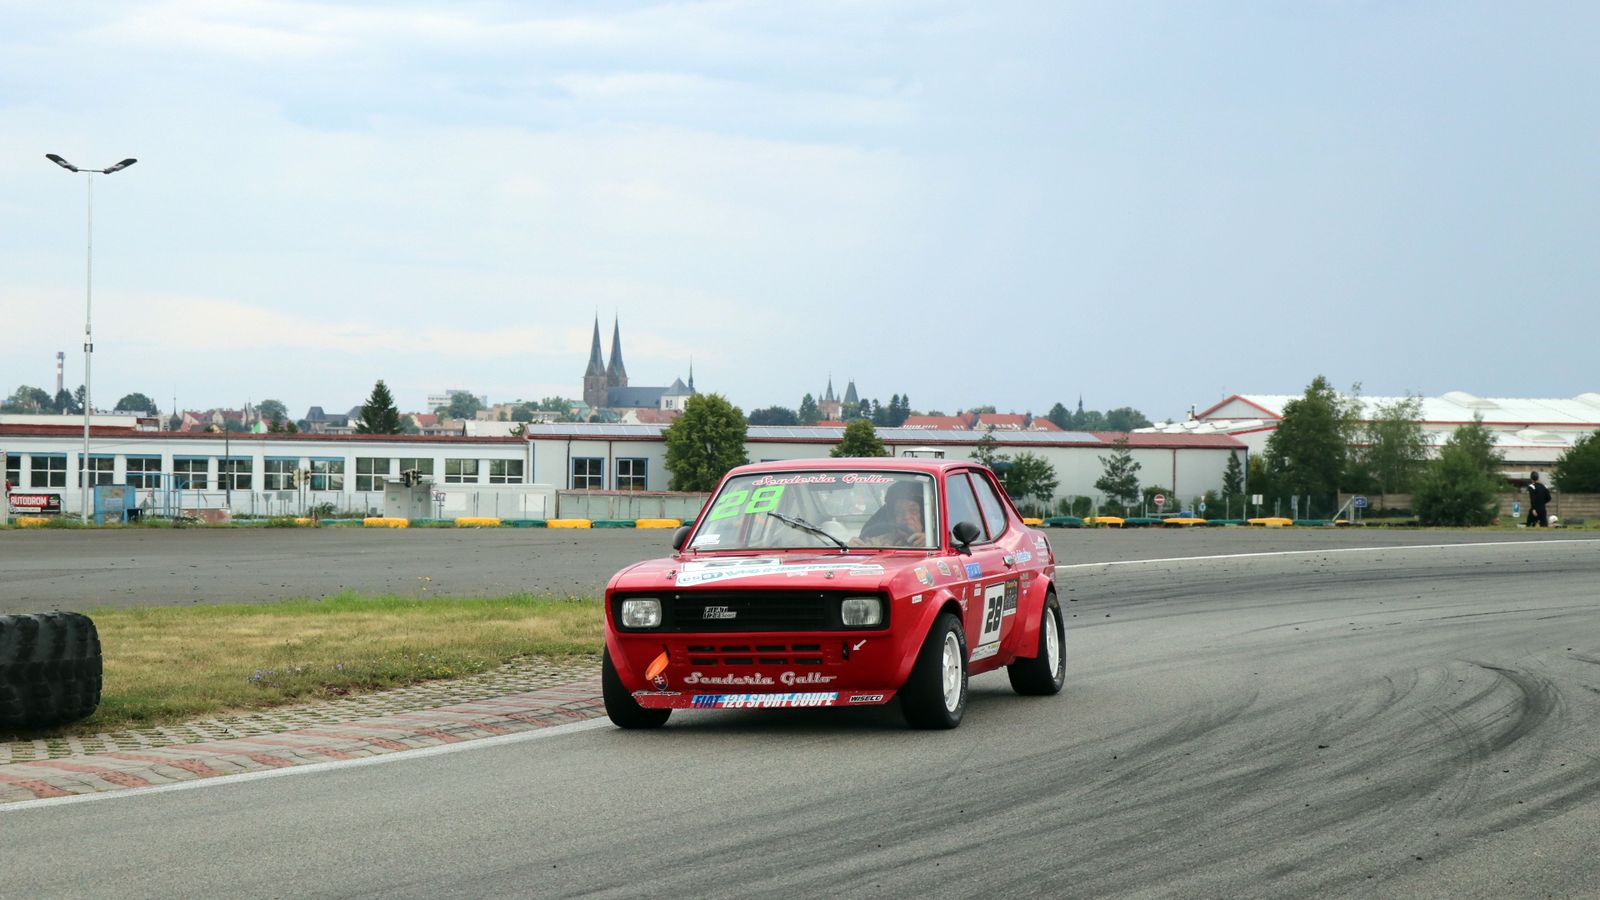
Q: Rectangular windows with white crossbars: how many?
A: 14